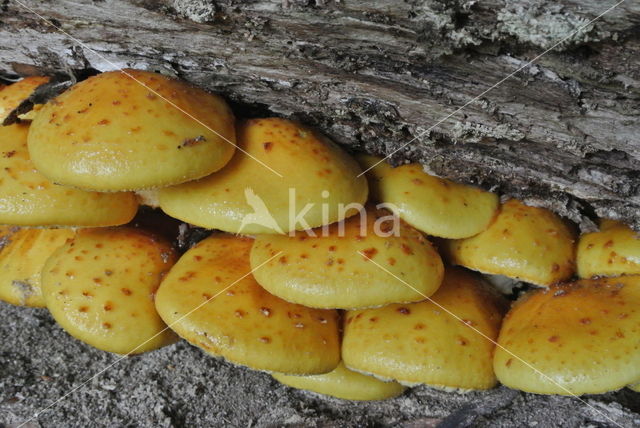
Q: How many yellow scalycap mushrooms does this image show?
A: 14